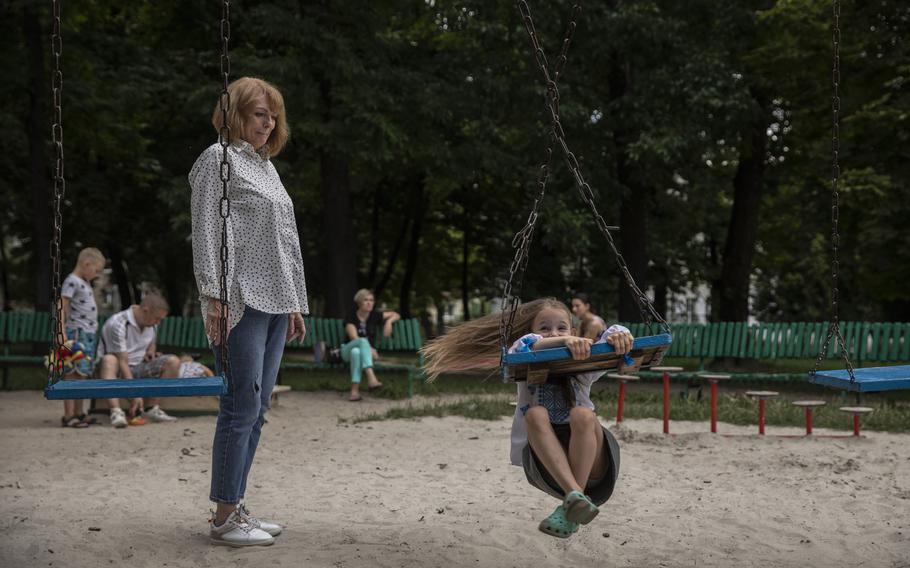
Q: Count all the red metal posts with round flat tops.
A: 6